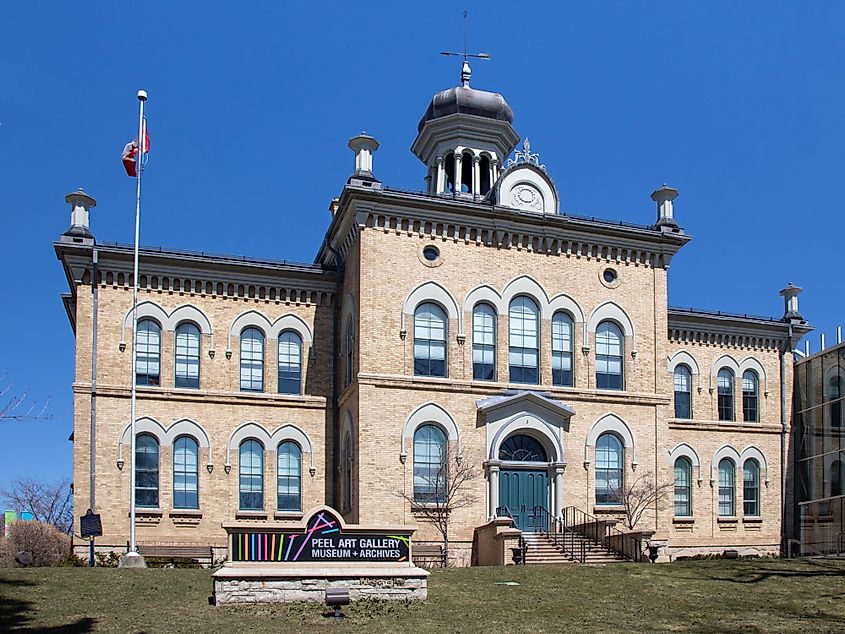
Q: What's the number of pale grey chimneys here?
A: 4